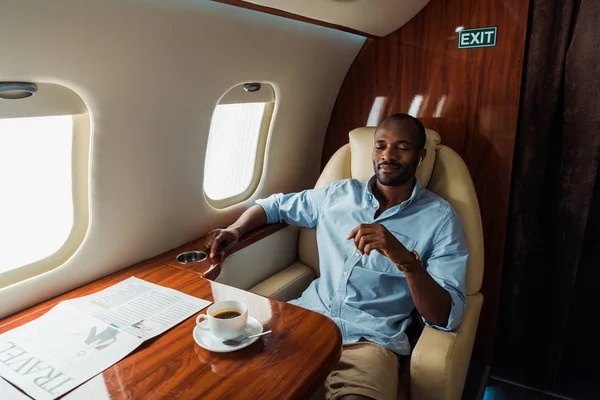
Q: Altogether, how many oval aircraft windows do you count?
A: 2